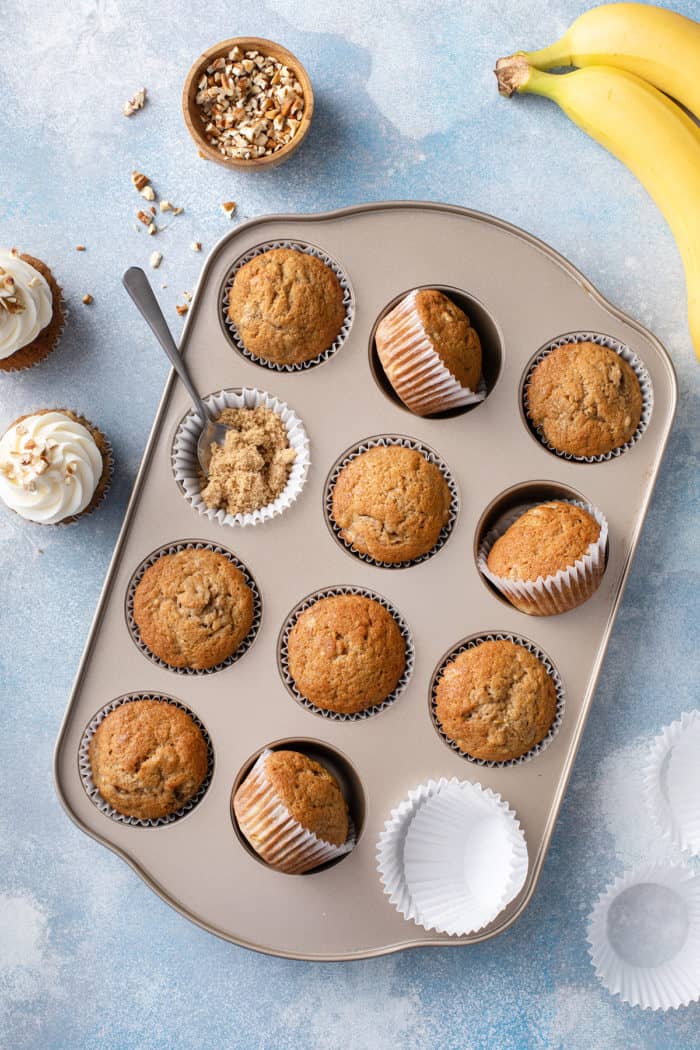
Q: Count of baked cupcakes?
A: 12